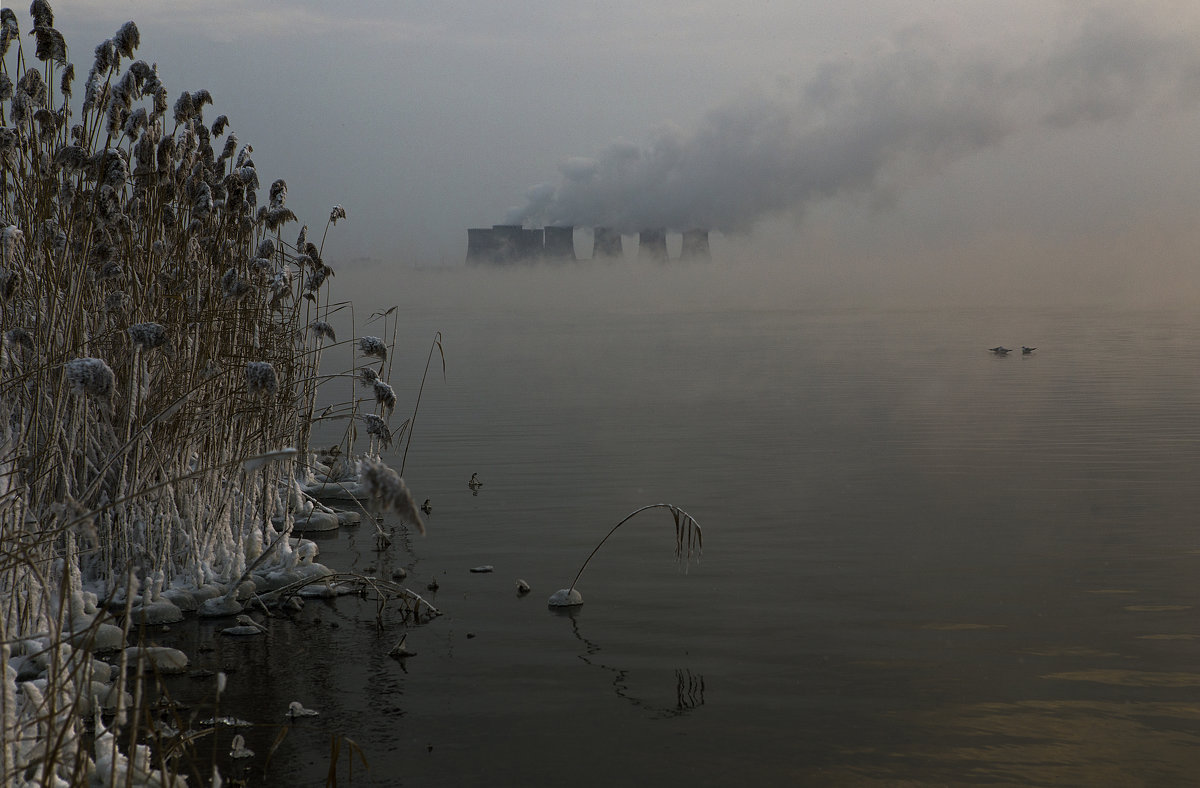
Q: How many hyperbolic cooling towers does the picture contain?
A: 7